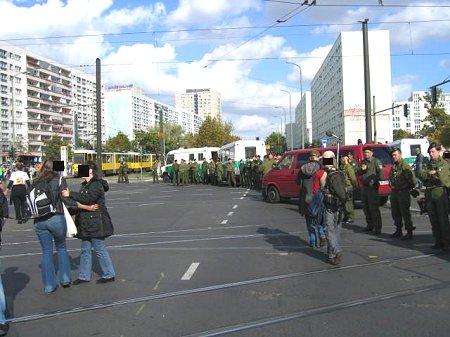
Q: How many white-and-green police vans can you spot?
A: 3